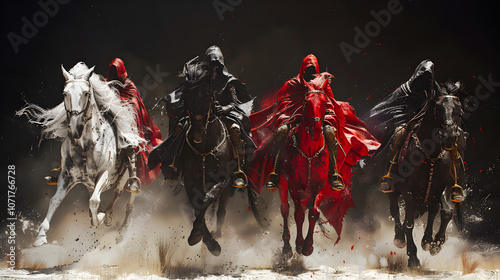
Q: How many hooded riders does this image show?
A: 4